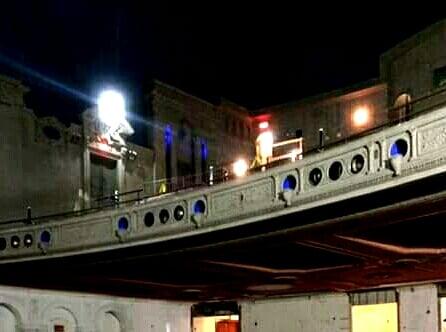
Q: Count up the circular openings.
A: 14